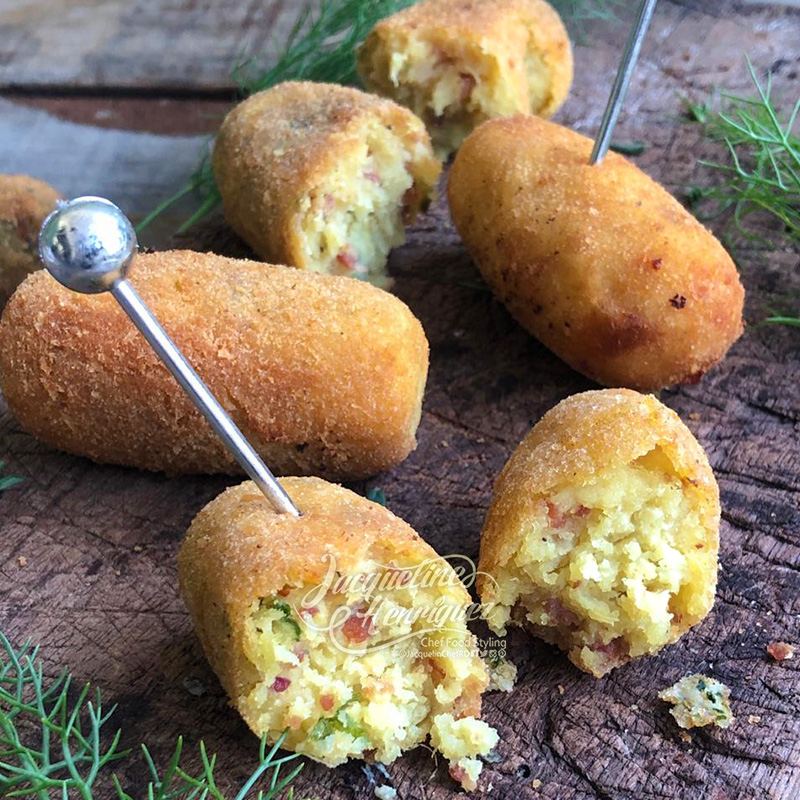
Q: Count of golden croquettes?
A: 7